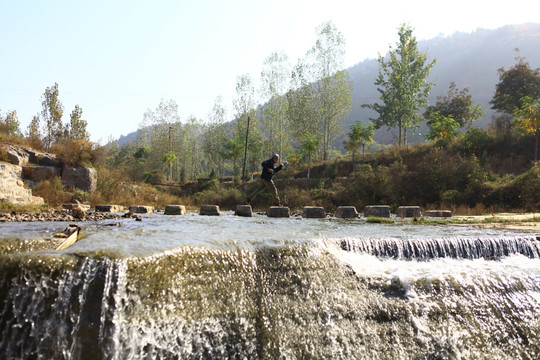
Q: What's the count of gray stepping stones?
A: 11